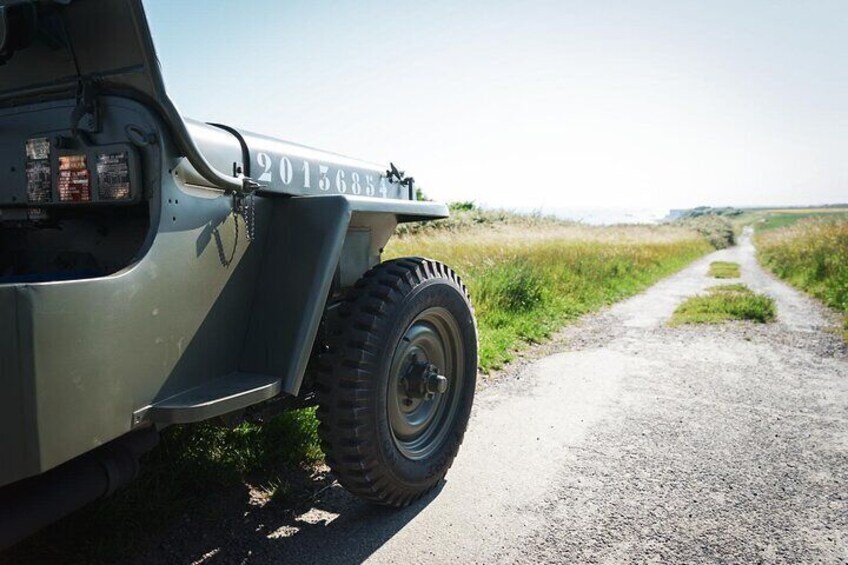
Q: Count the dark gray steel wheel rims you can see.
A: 1